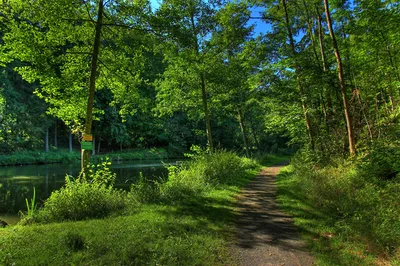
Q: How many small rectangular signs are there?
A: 2